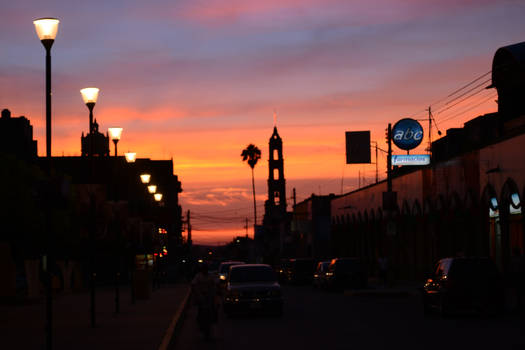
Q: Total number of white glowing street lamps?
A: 7